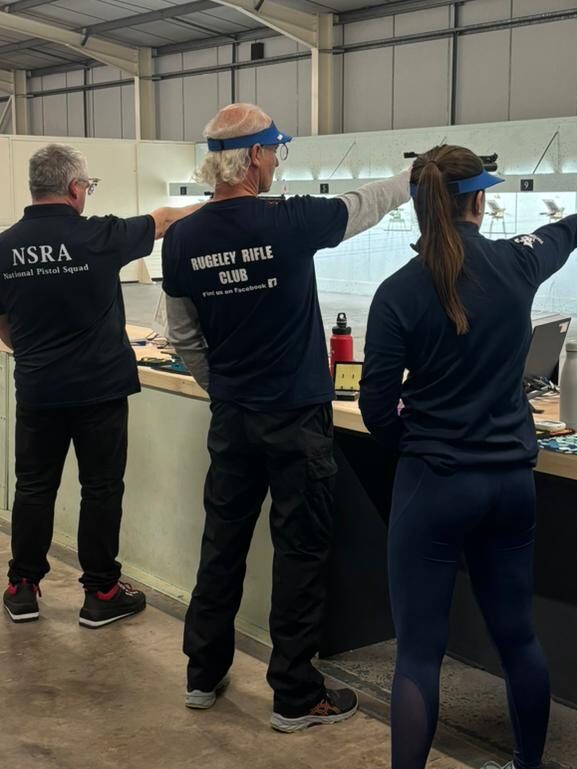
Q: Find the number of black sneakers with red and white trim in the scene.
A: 2